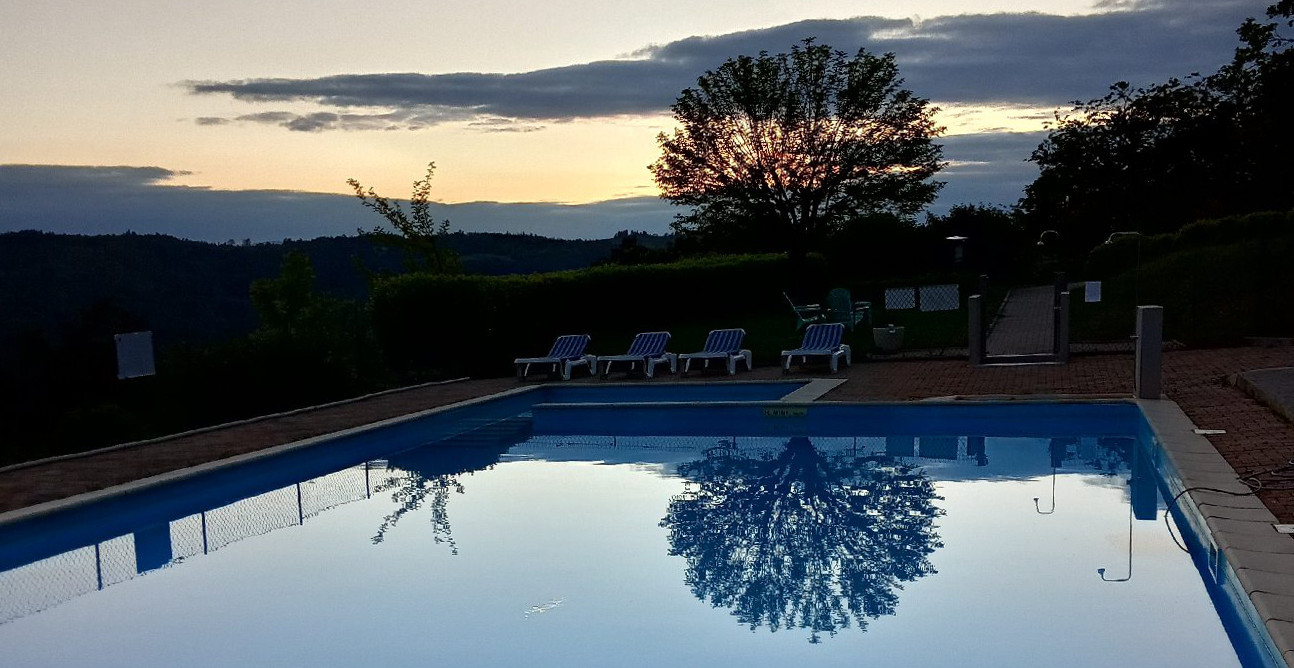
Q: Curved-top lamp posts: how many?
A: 2